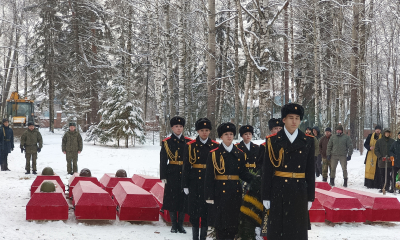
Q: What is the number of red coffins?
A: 12